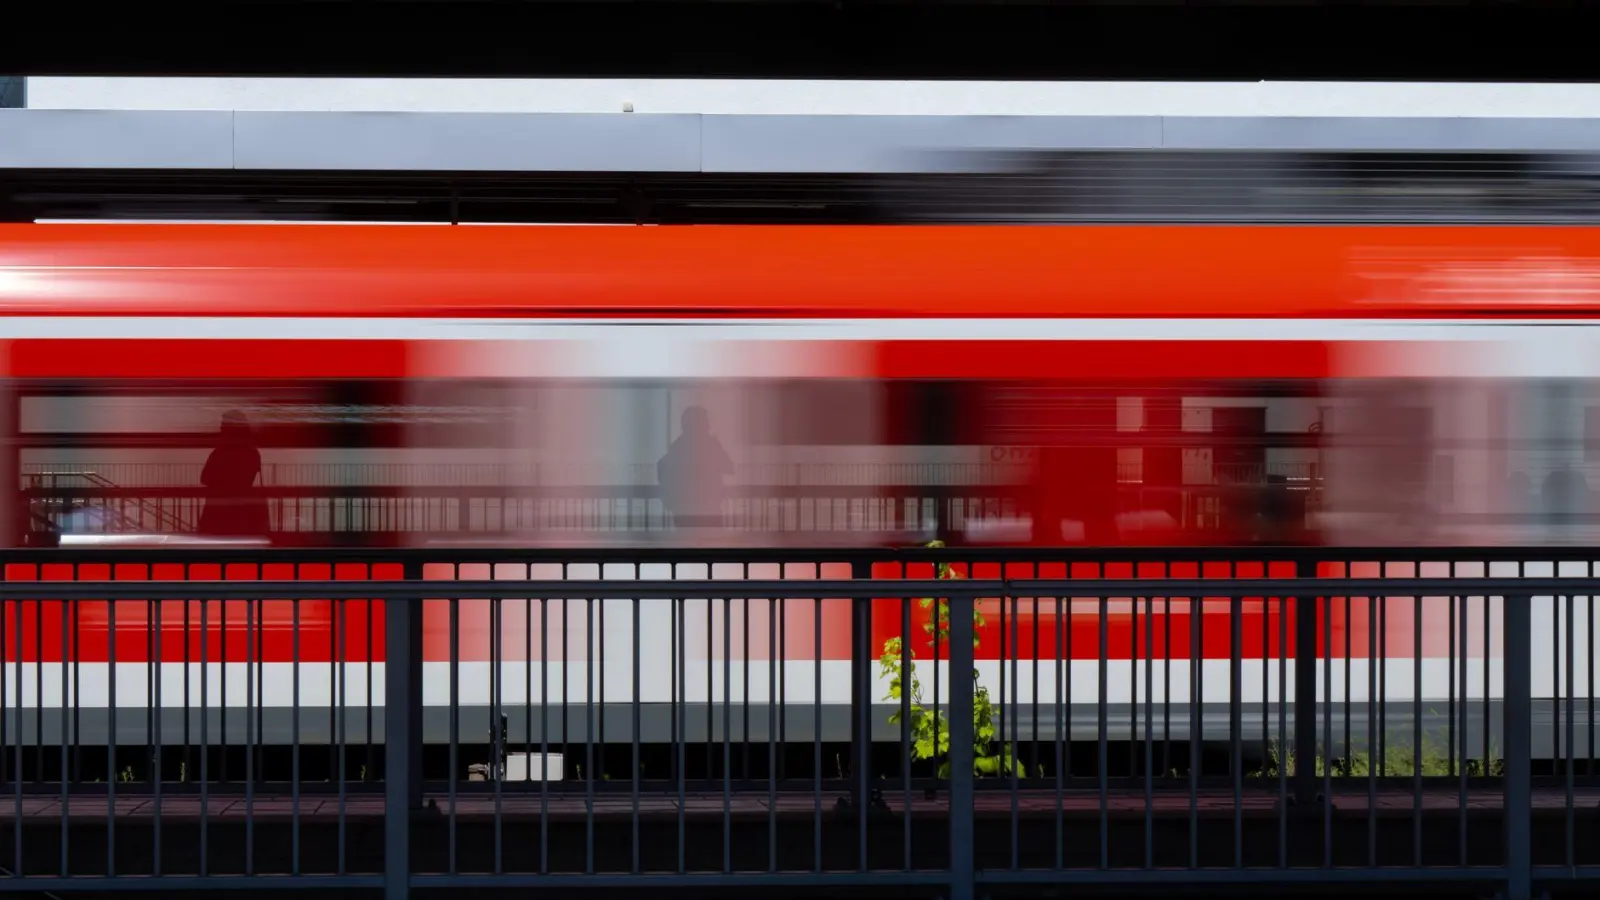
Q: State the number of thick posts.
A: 6